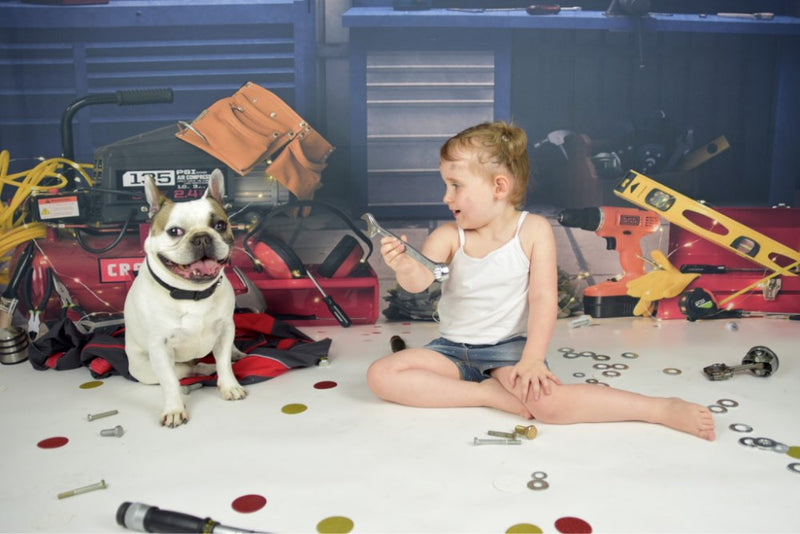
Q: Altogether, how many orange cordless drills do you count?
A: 1